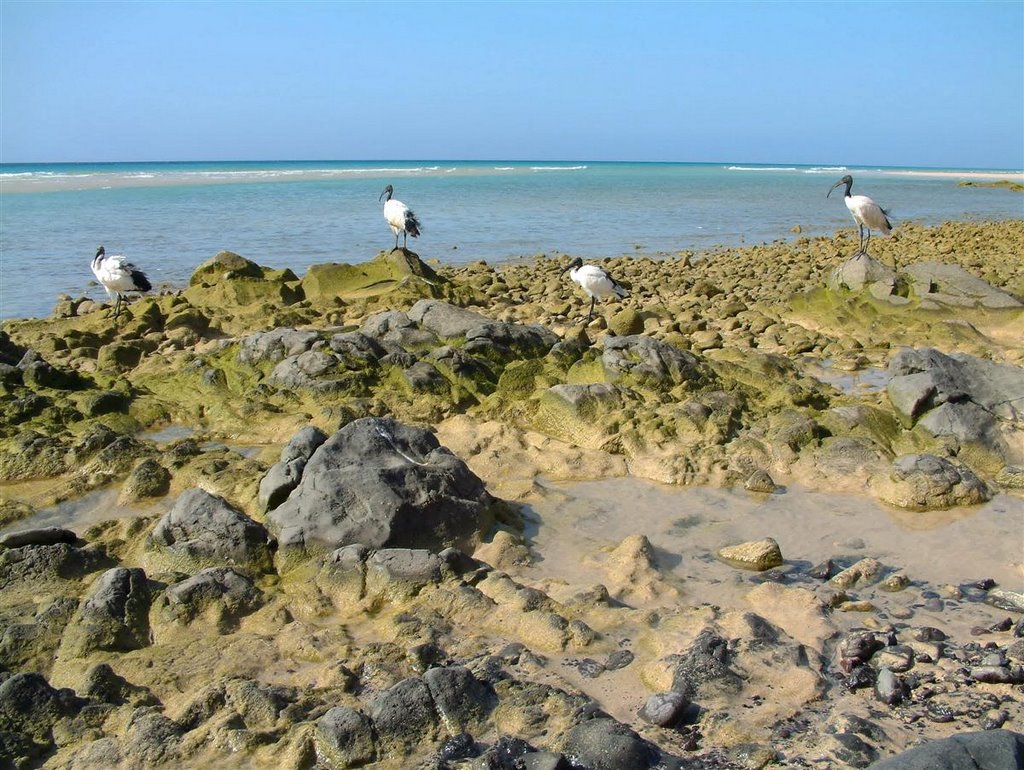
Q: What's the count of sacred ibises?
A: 4